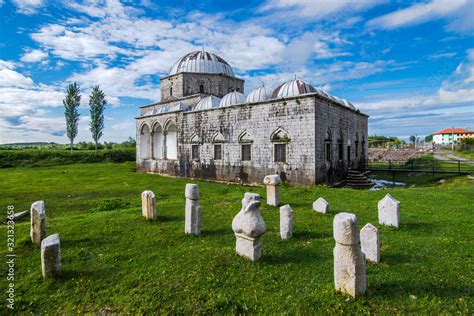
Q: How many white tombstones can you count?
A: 11